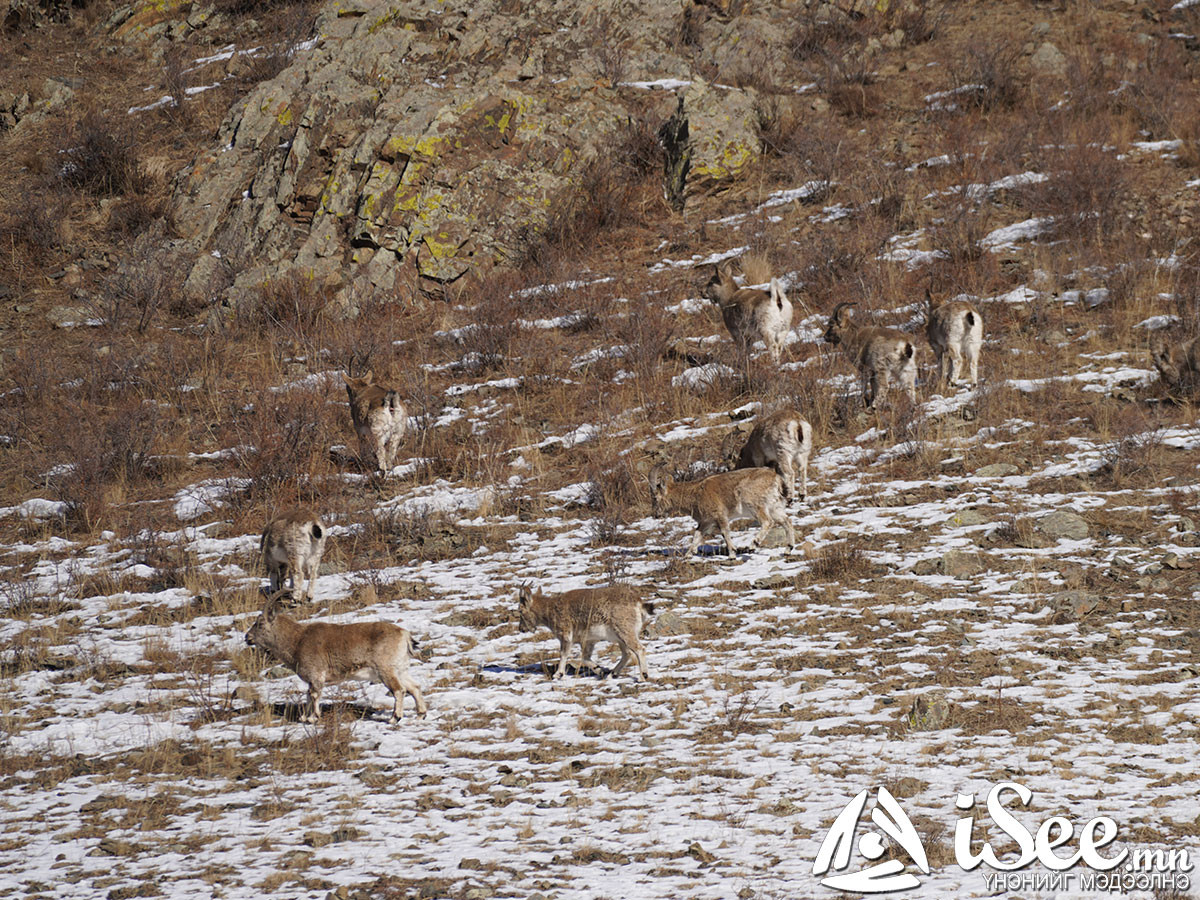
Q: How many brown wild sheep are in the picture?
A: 10